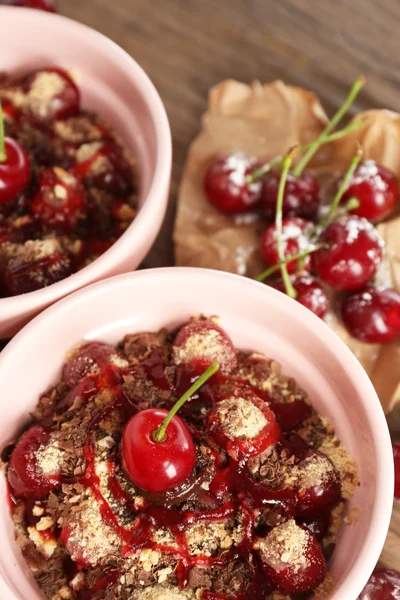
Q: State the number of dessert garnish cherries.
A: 2